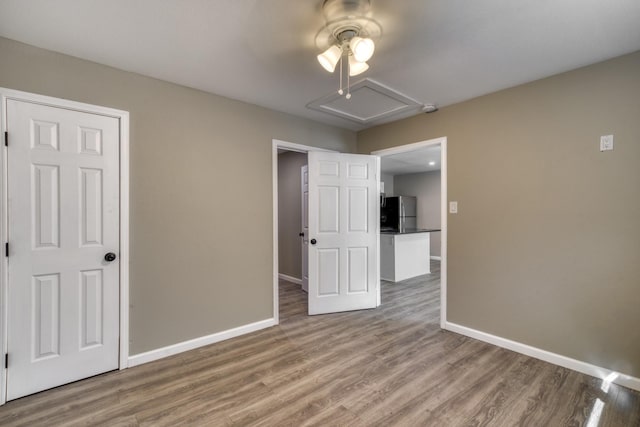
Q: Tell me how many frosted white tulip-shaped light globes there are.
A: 3